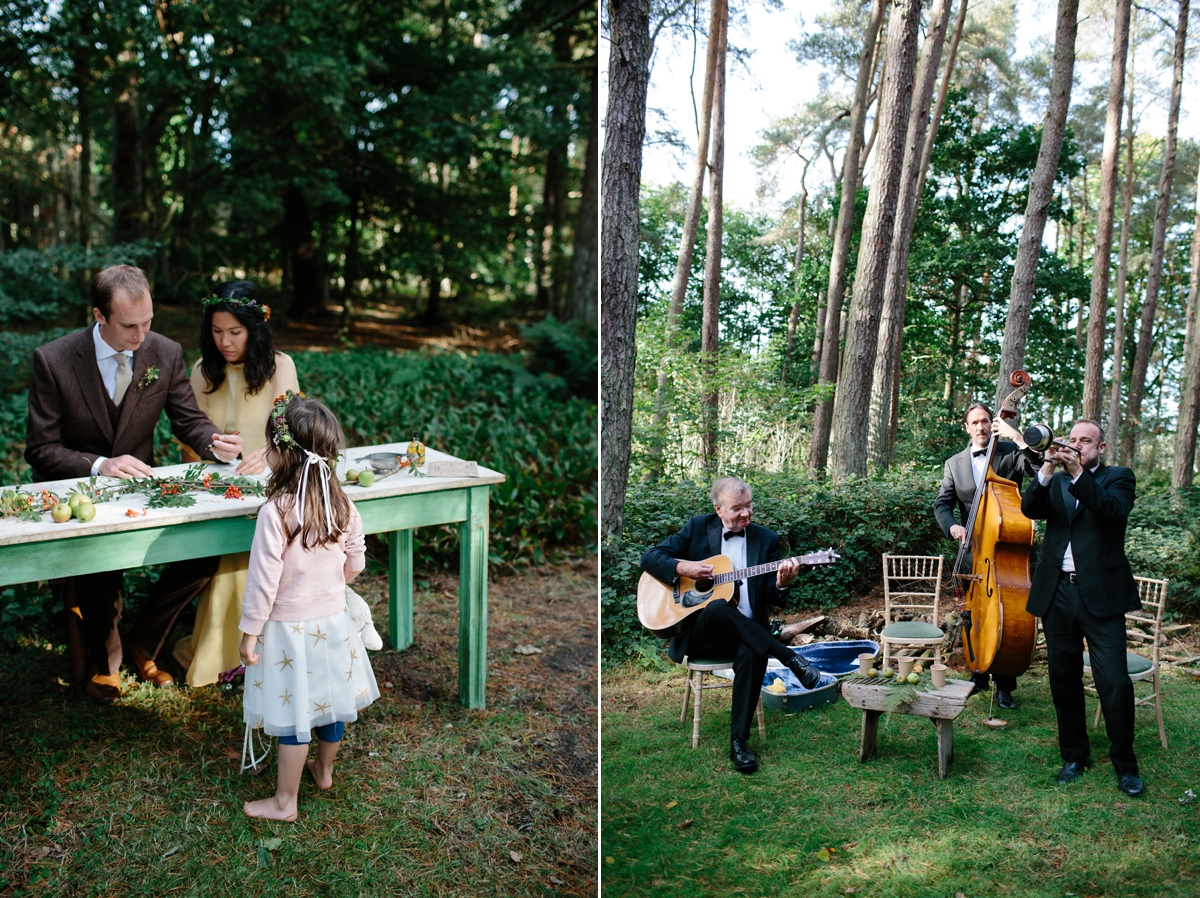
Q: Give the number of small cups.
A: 3